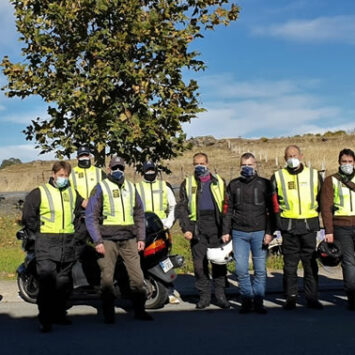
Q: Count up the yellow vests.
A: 7